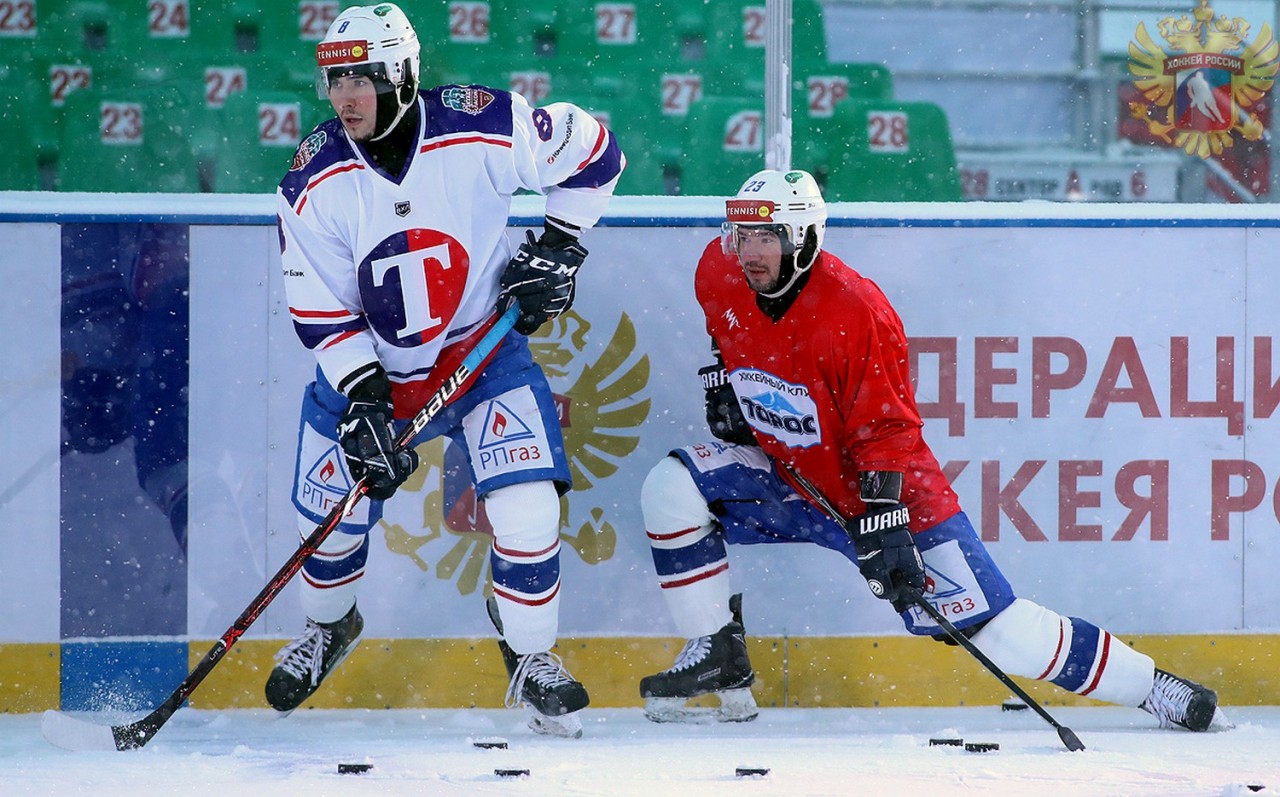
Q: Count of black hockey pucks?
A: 8